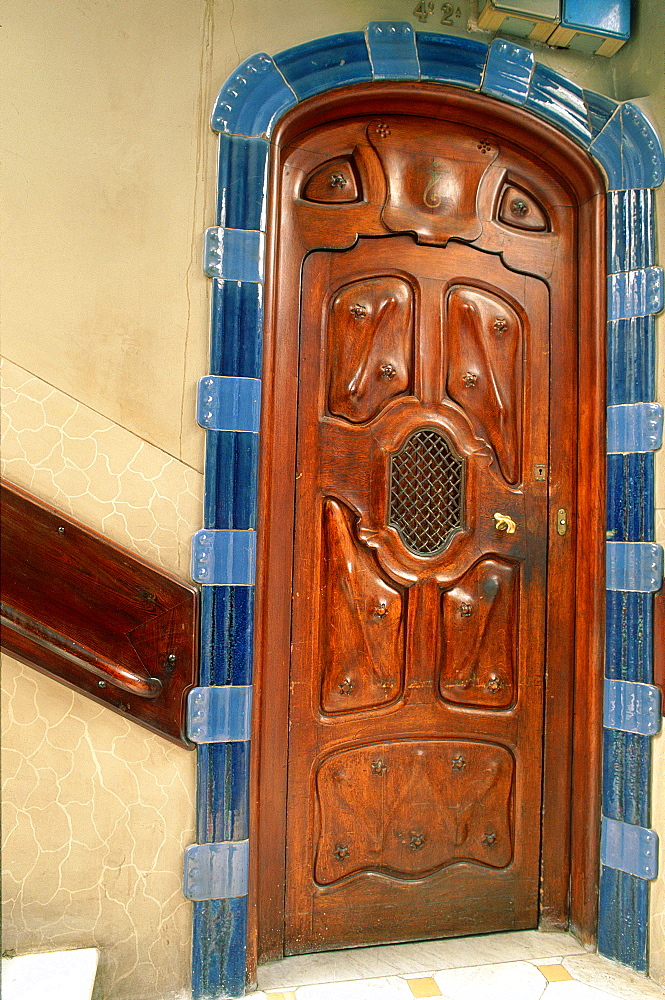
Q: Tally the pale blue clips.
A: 14